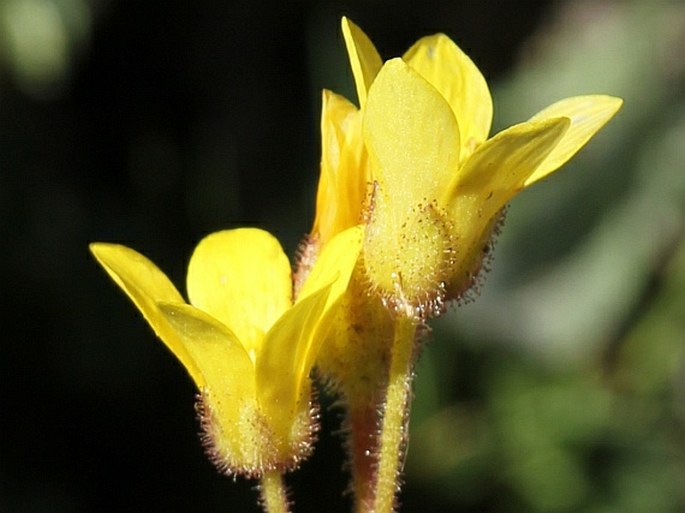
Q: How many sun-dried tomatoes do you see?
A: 0